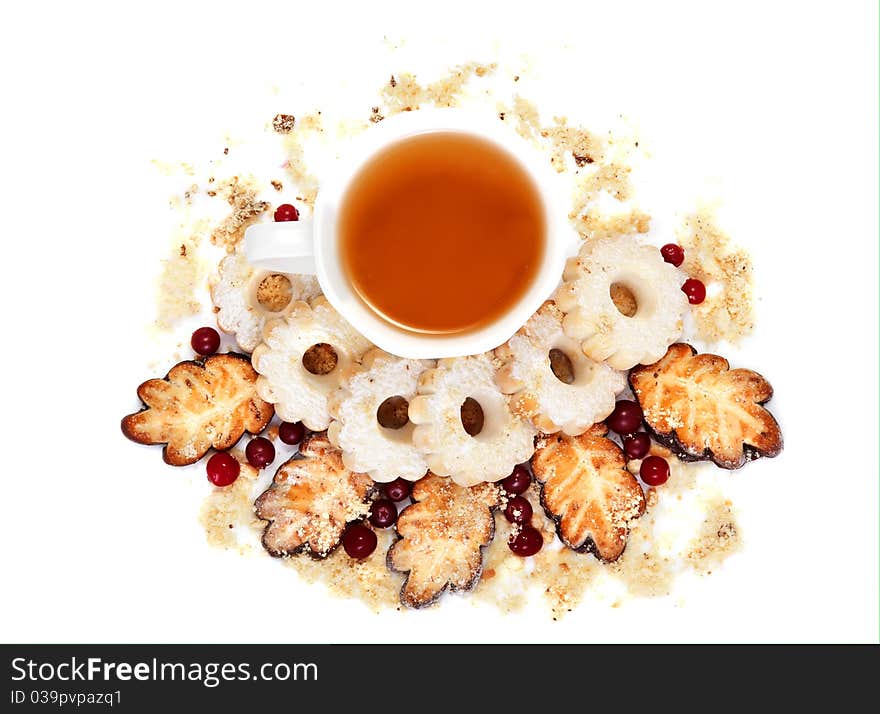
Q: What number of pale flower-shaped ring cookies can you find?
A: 6